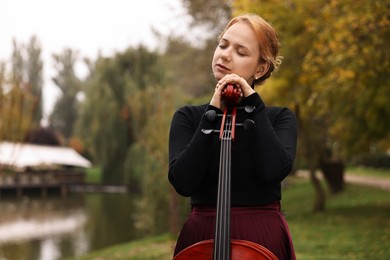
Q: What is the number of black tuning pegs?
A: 4